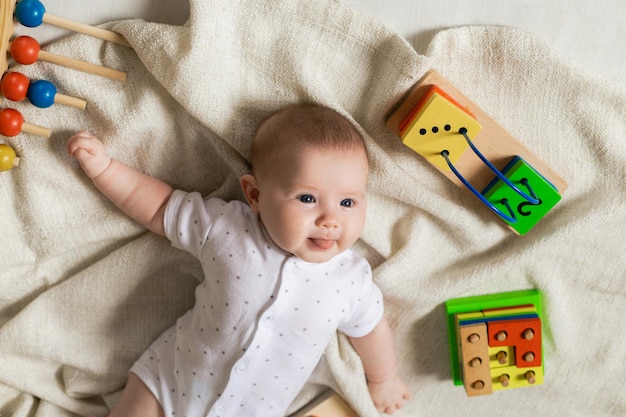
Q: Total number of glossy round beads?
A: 6